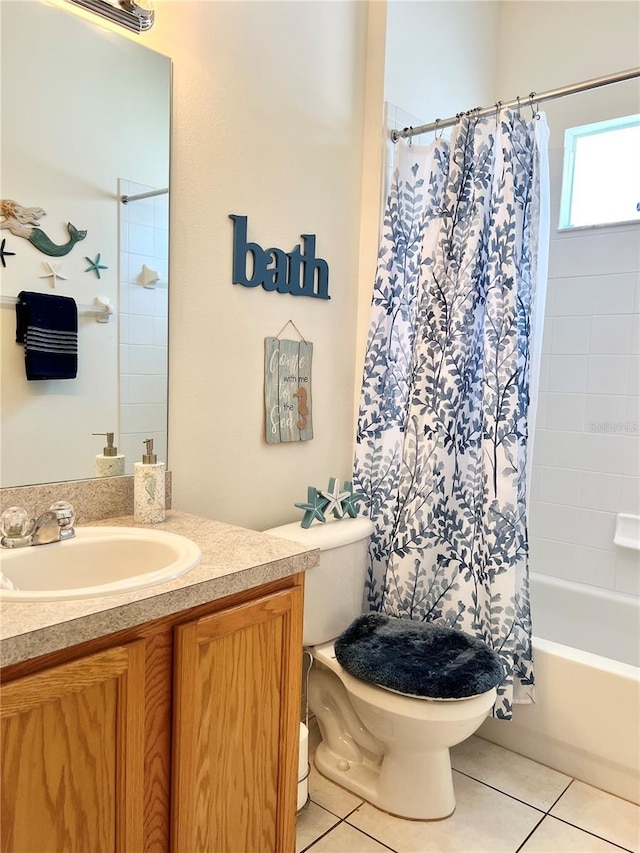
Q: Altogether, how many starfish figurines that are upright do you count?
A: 3